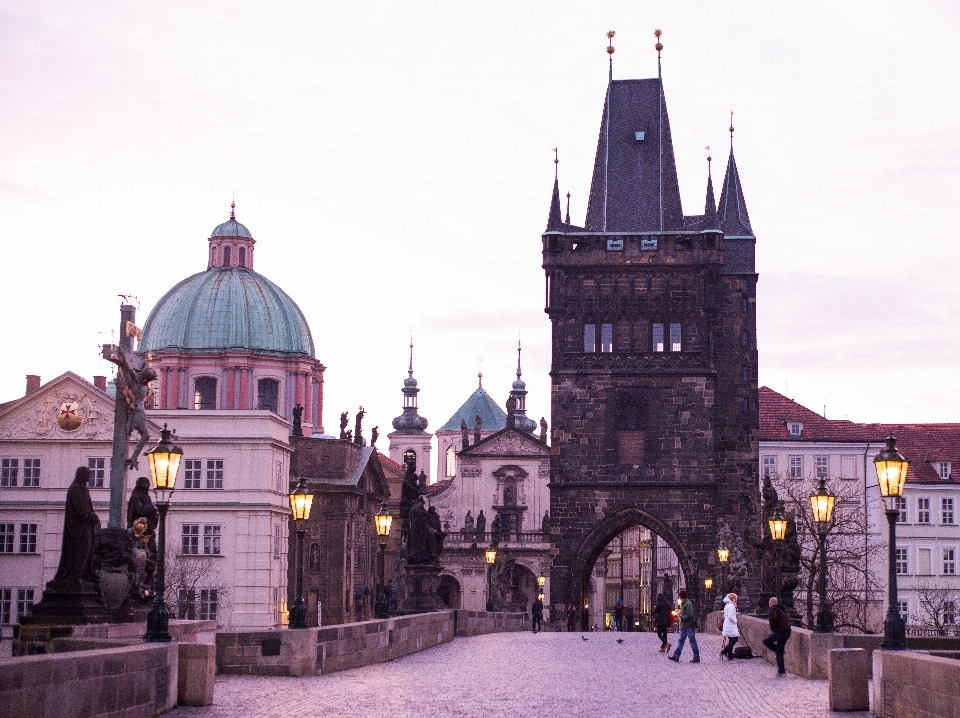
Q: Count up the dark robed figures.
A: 2